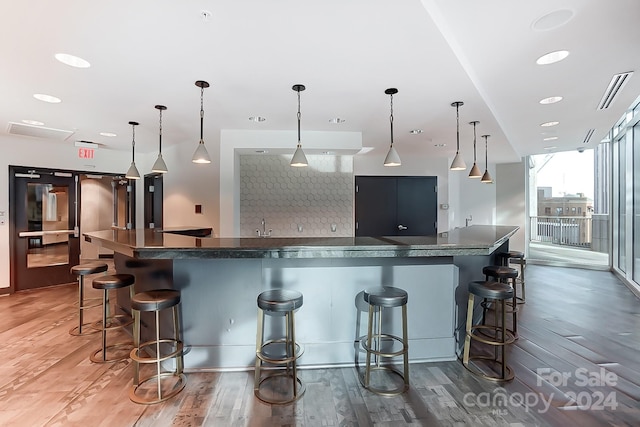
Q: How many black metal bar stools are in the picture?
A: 8